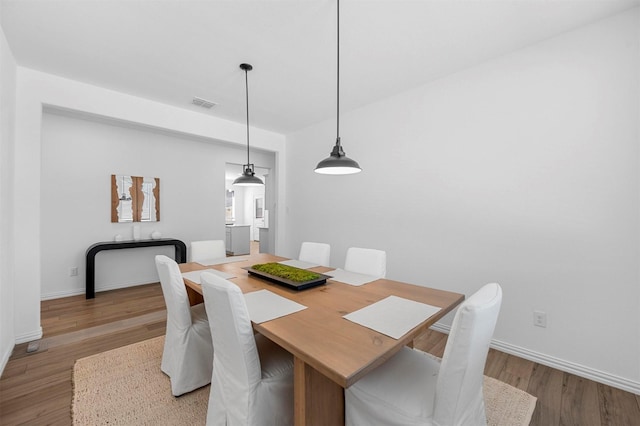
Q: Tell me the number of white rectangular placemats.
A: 6